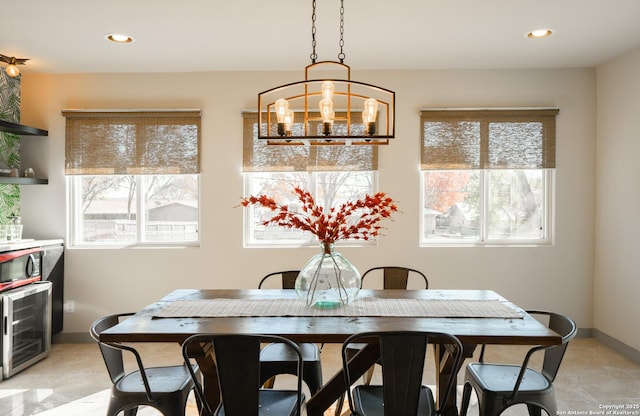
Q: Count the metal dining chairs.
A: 6